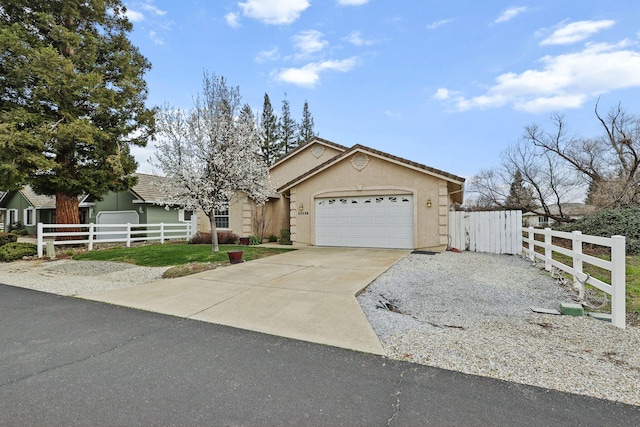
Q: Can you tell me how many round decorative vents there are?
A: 2